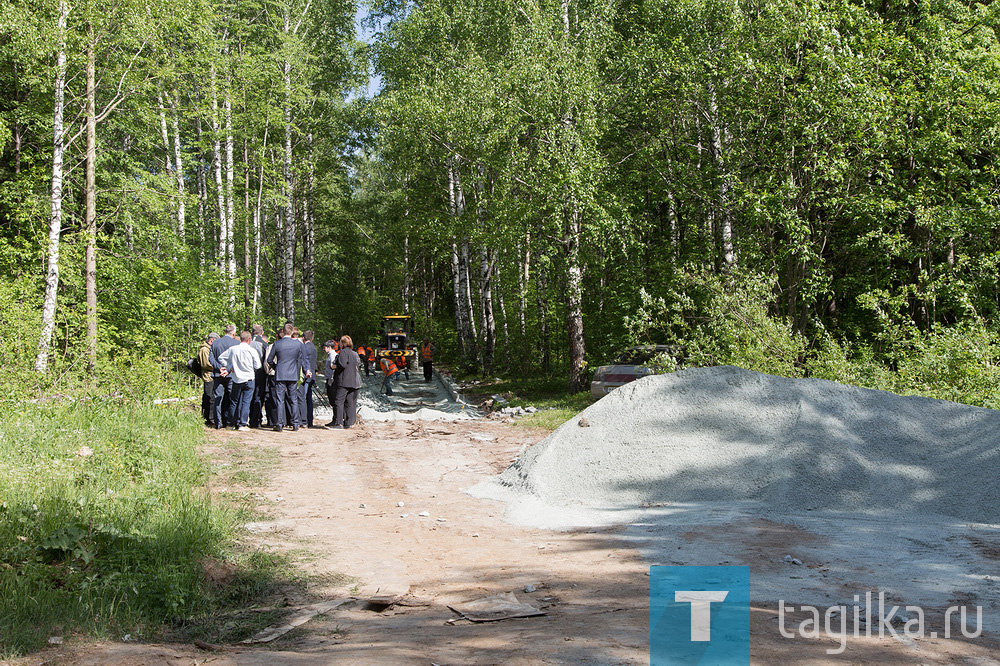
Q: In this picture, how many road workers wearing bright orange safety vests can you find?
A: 6